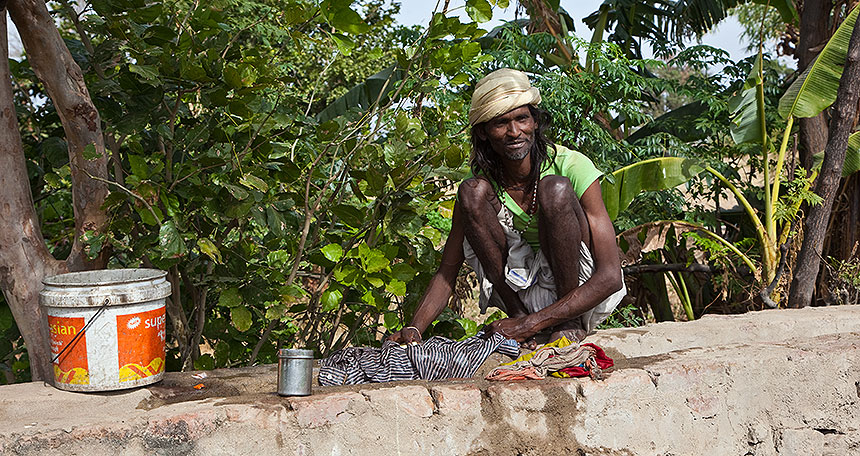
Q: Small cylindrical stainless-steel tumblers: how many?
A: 1